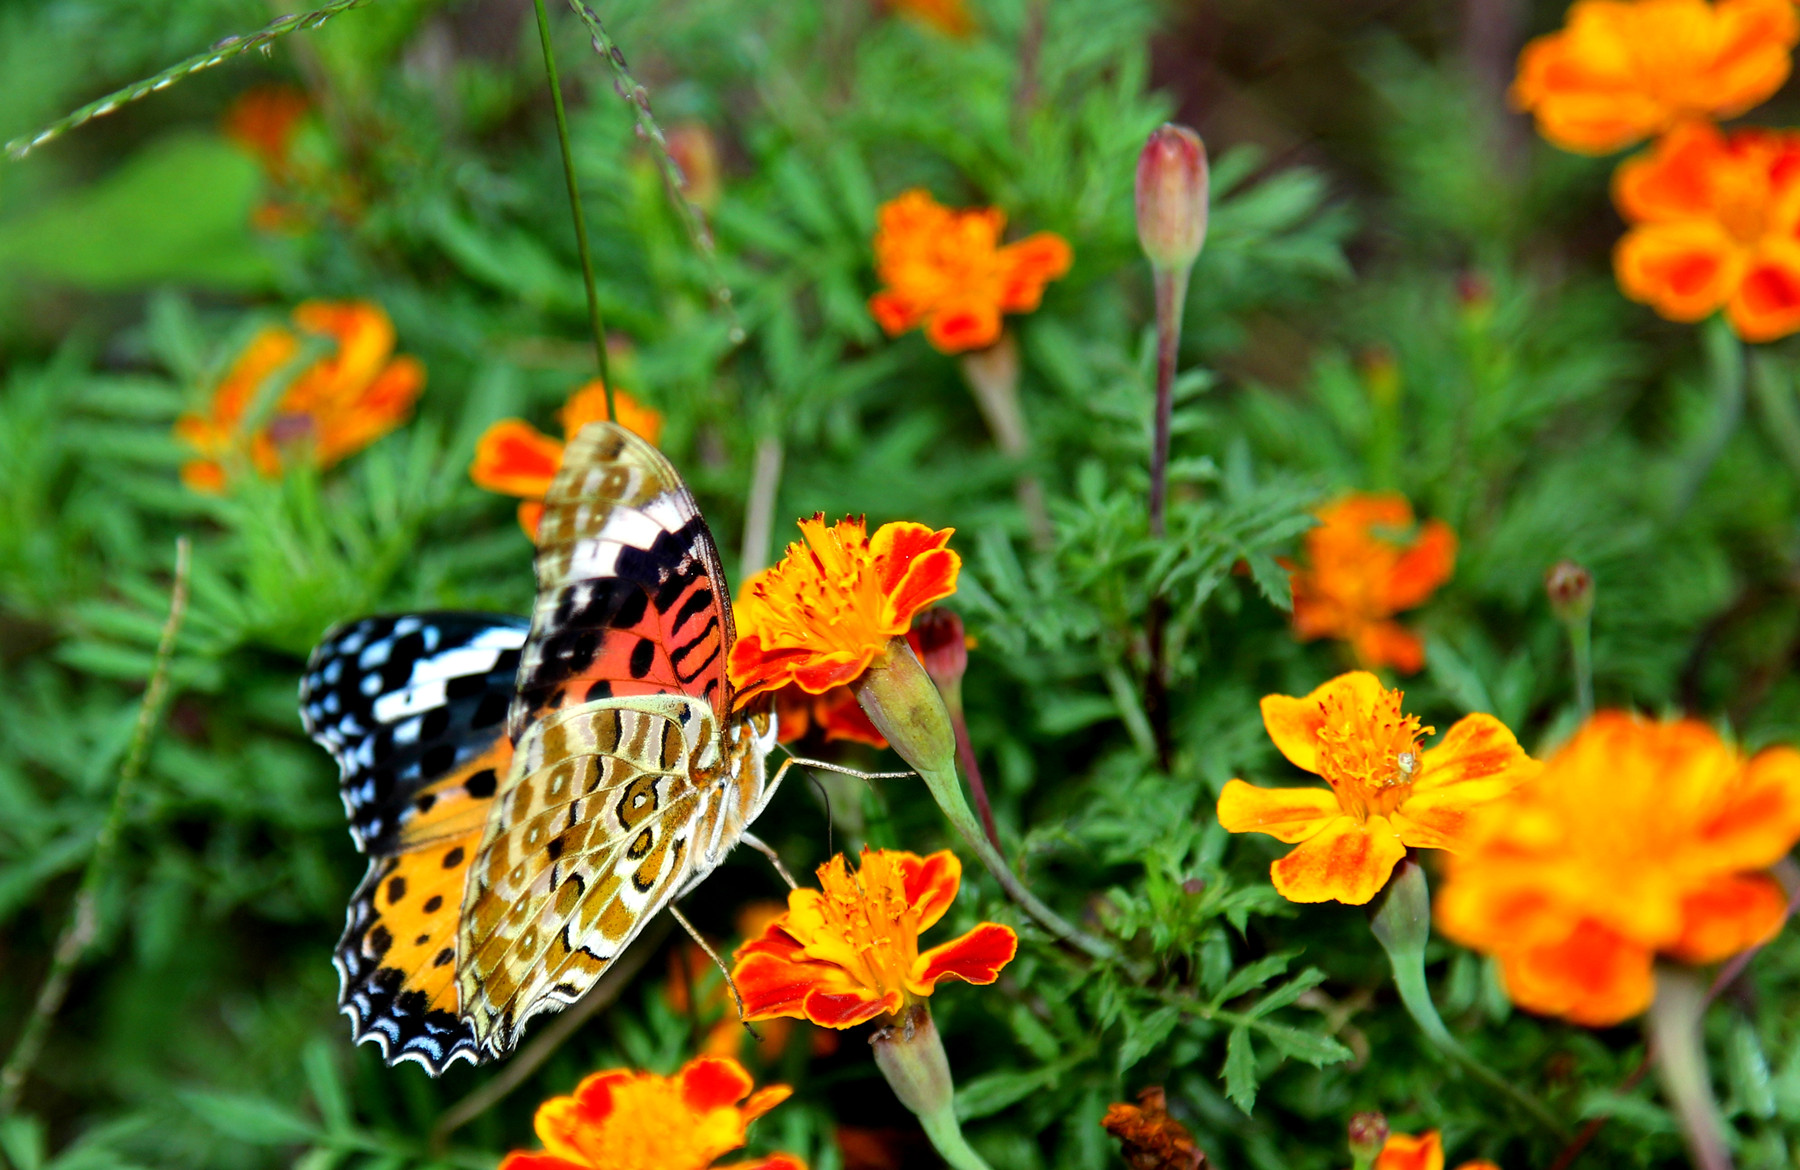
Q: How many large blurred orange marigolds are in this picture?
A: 3